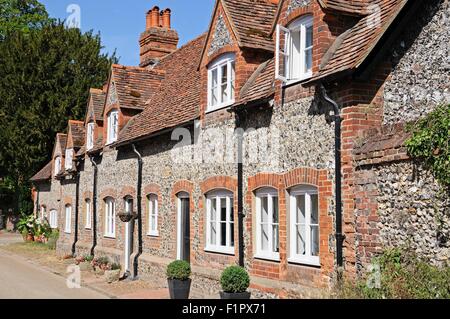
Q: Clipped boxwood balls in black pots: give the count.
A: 2